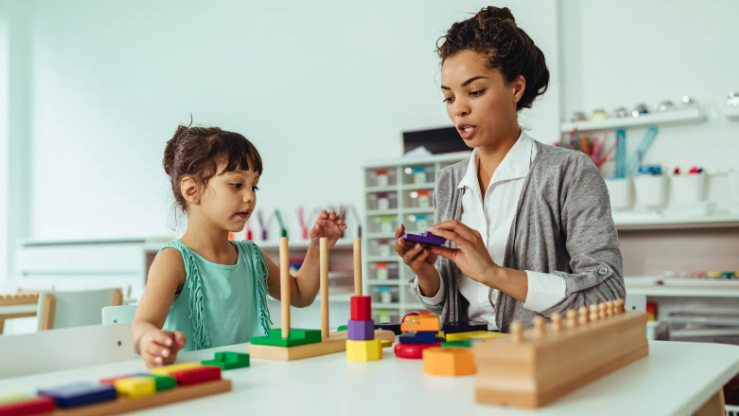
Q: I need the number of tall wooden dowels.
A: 3